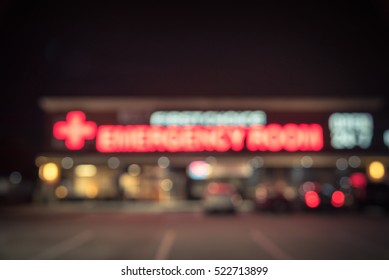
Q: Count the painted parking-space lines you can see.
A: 3